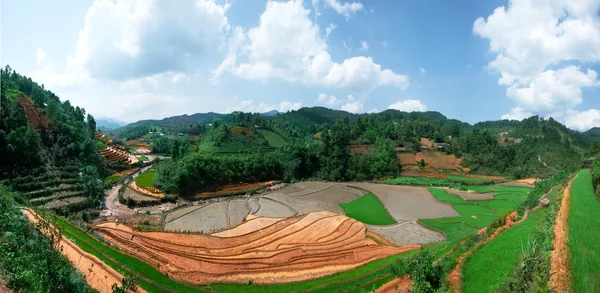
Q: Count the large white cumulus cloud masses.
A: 3